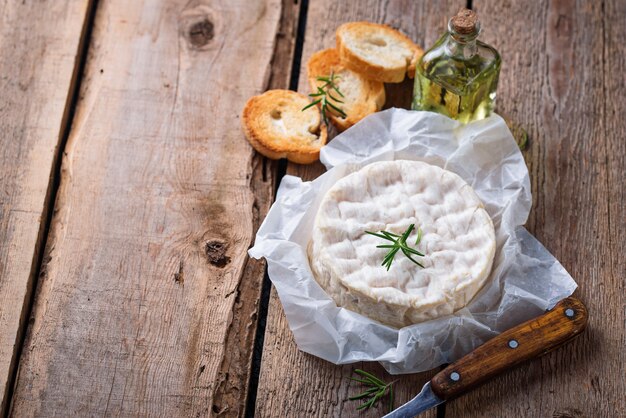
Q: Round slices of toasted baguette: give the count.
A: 3